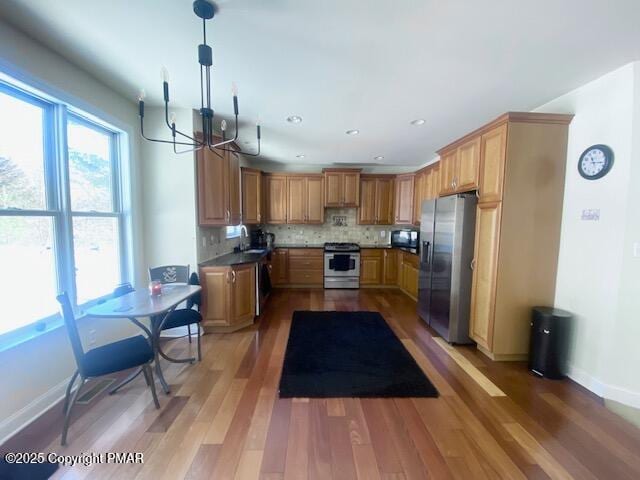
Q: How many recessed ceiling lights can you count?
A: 5